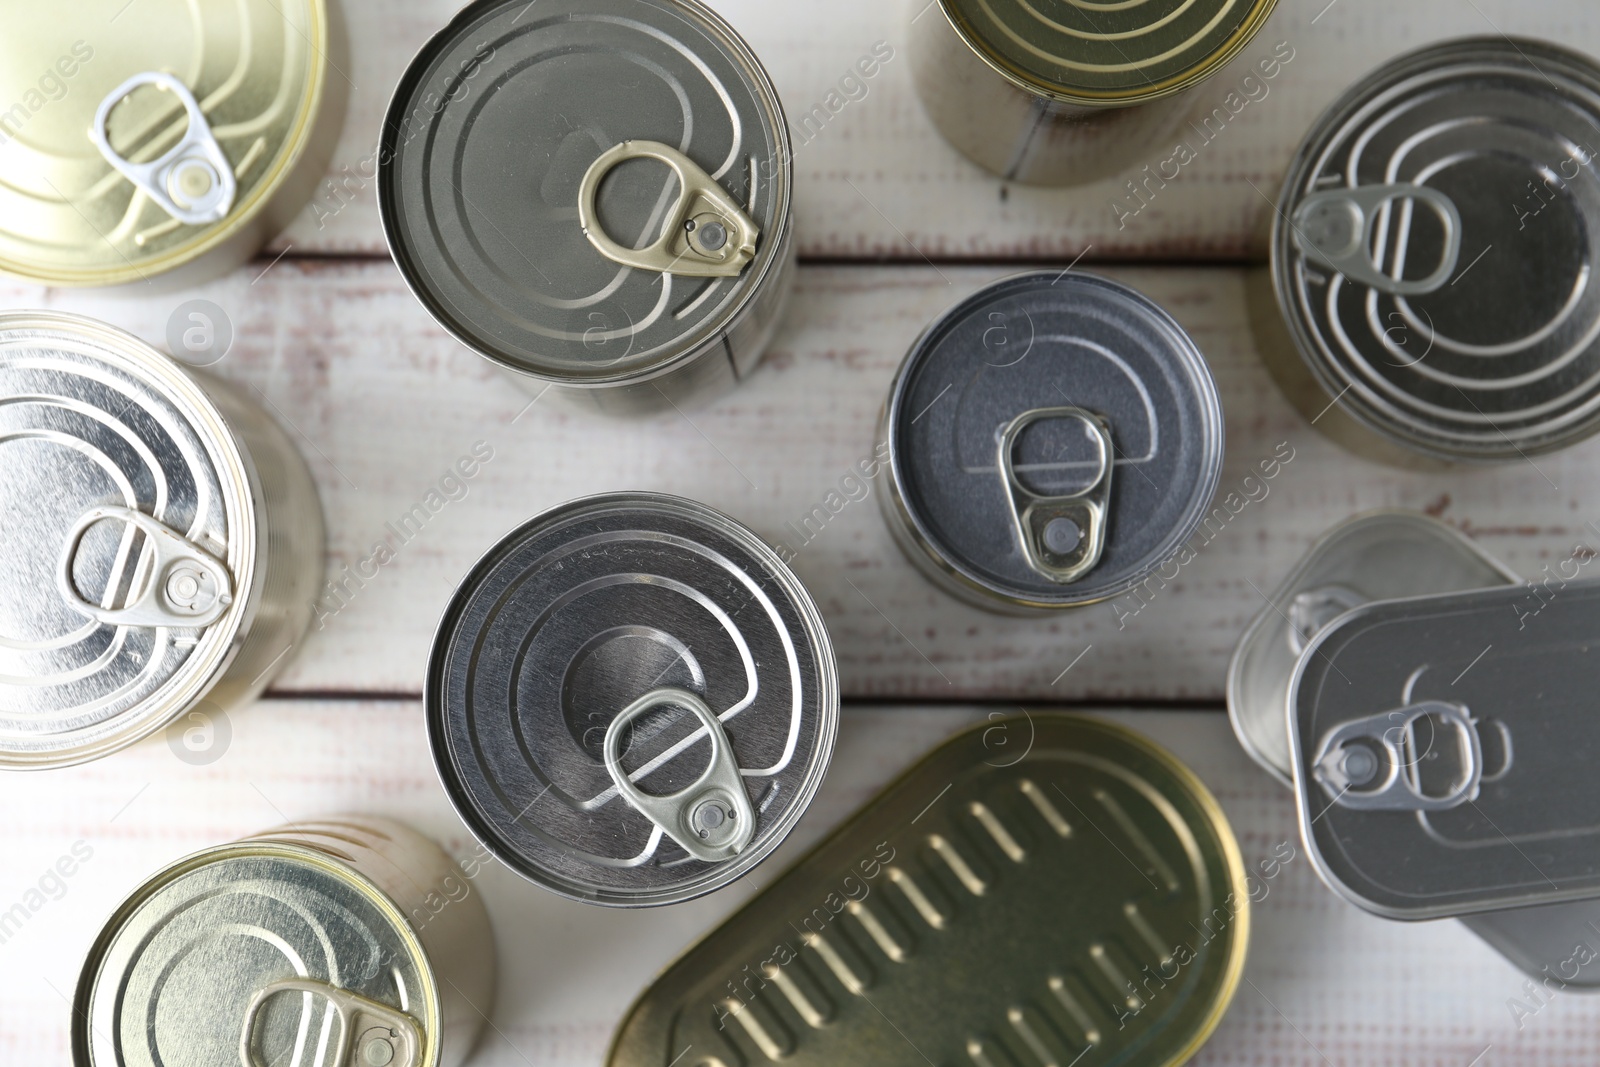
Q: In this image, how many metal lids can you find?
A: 11